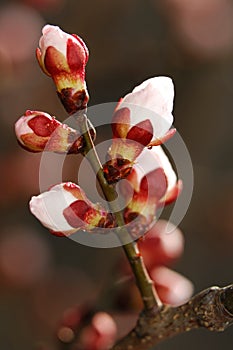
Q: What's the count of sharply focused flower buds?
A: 5